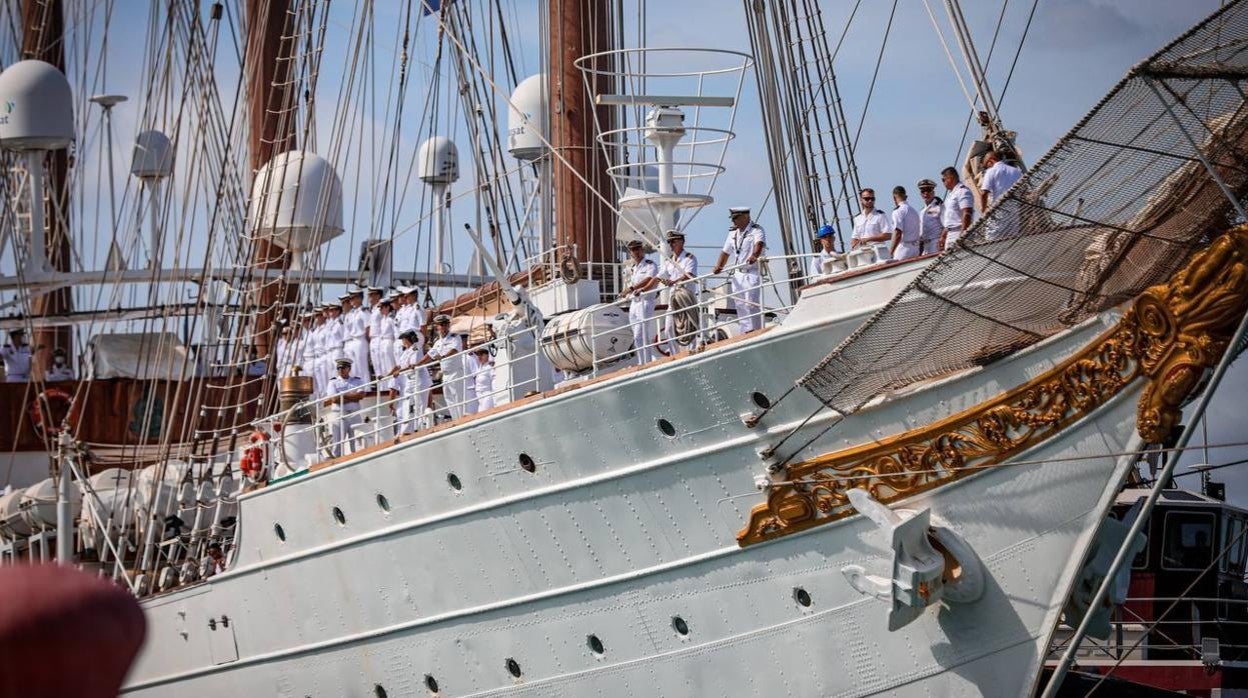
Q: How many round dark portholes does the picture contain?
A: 13